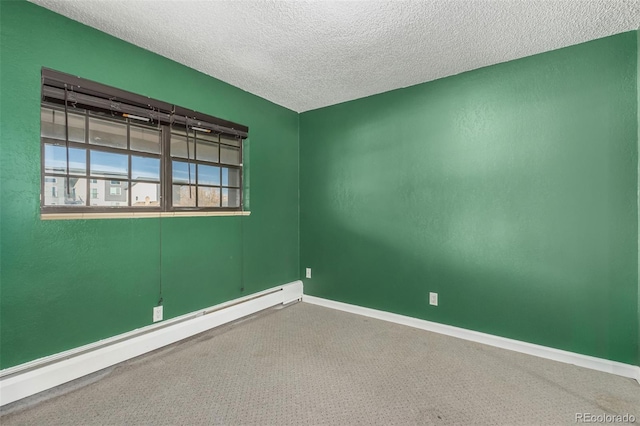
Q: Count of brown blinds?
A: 2